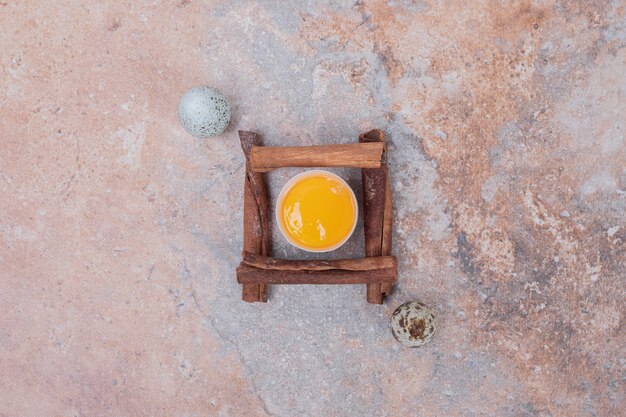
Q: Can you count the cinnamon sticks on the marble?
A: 4